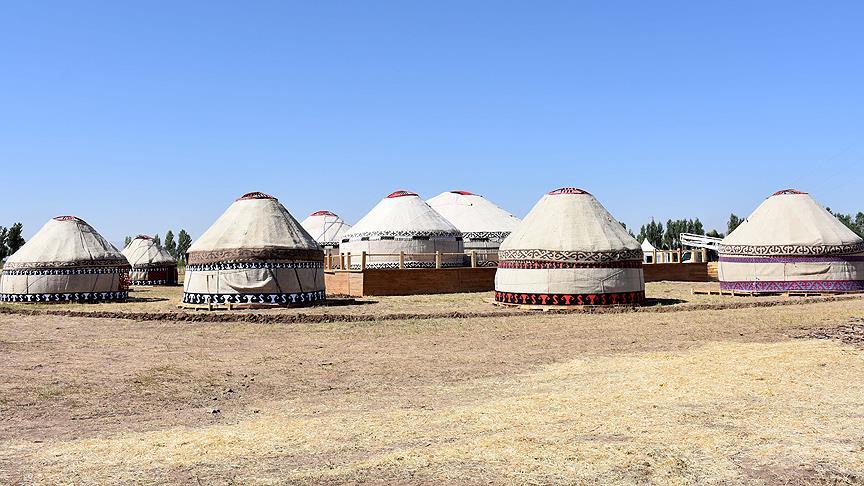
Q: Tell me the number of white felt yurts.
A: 8